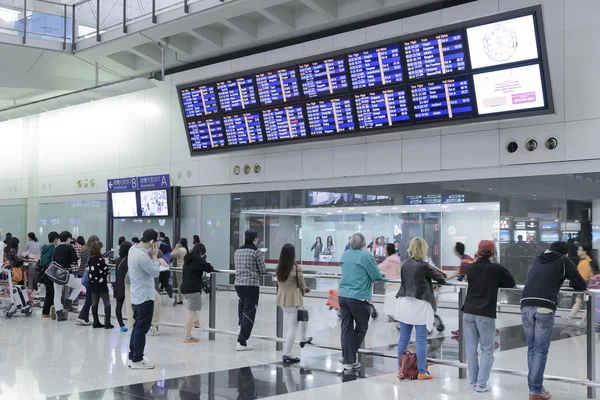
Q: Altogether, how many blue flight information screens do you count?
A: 12